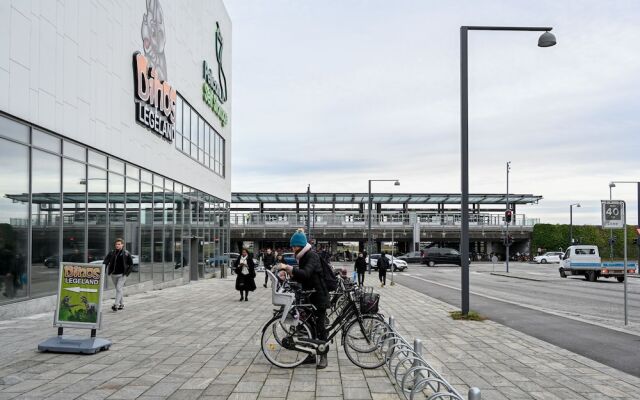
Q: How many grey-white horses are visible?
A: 0